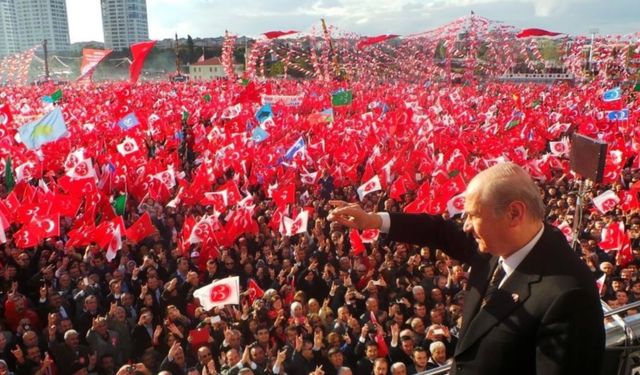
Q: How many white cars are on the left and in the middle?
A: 0